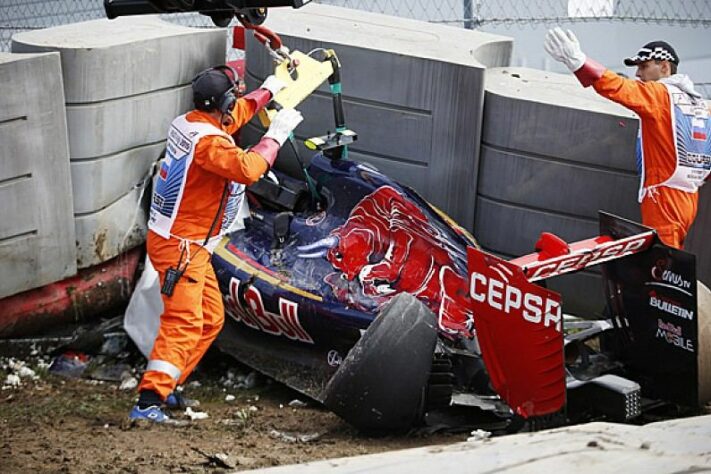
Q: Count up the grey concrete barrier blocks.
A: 4